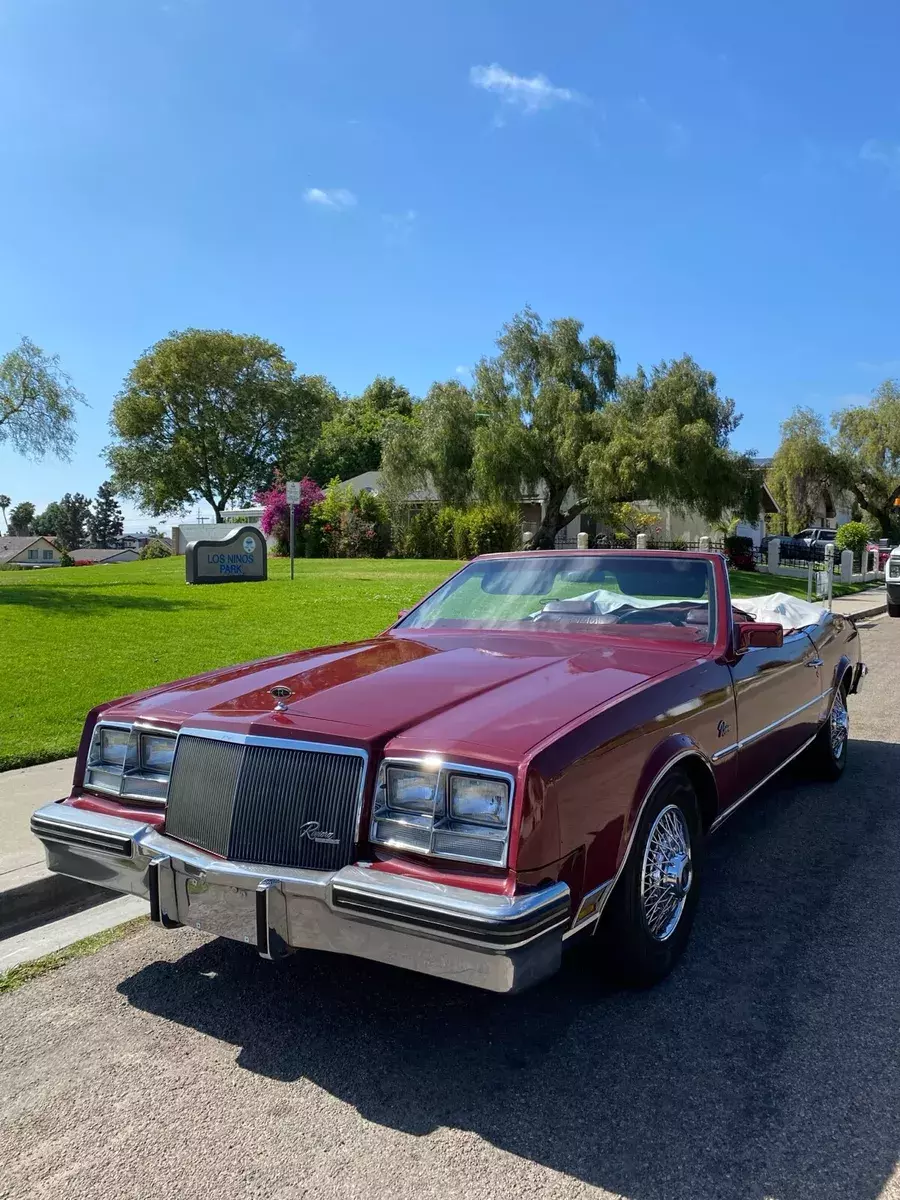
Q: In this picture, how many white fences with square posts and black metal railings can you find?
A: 1